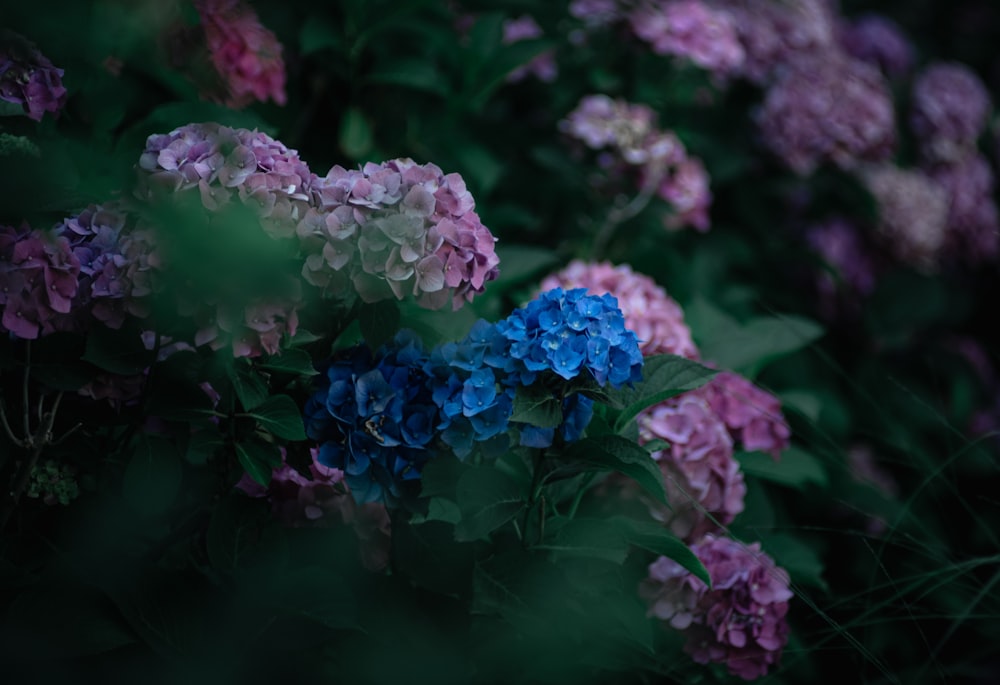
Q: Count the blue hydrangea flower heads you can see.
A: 3